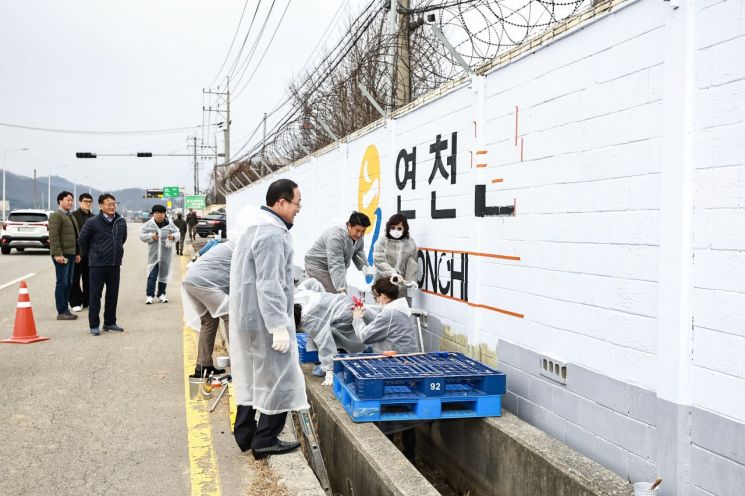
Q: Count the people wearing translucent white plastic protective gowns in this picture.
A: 7